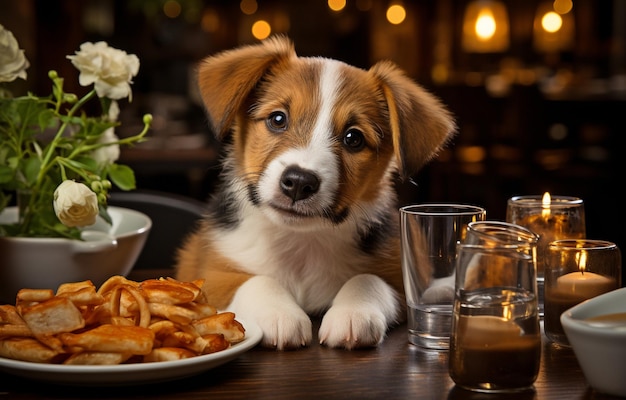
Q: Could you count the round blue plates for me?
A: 0